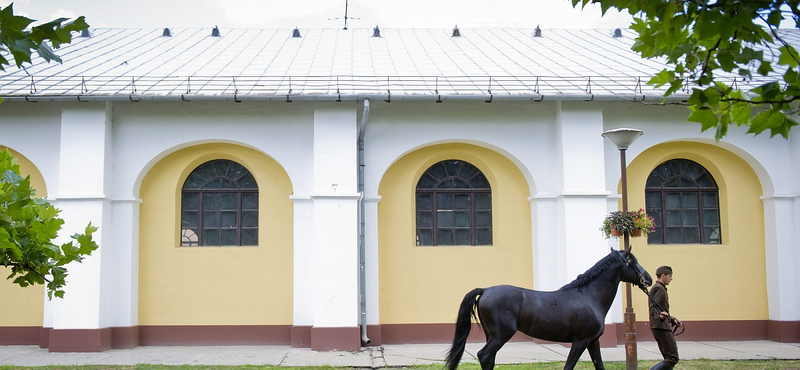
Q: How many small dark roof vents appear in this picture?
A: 8